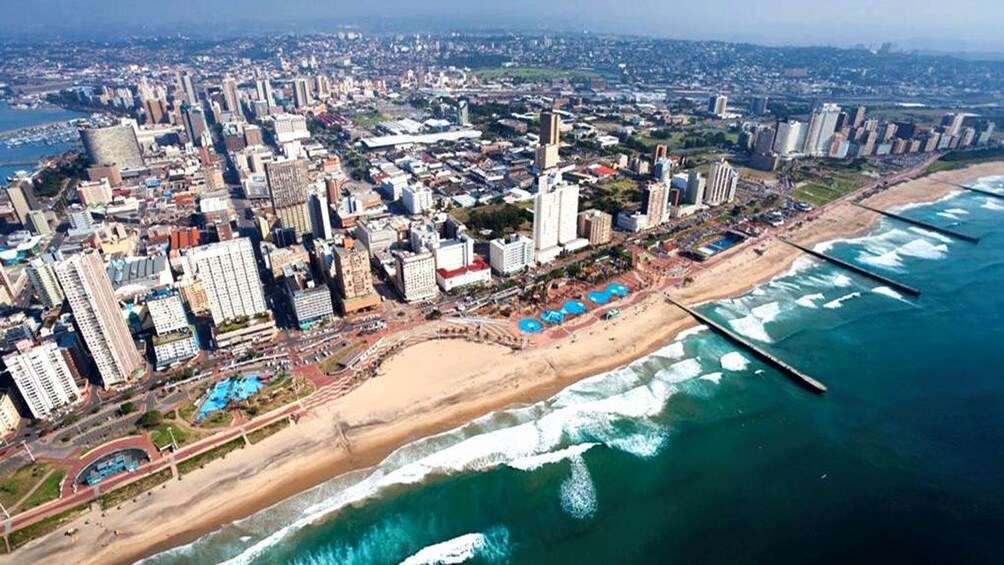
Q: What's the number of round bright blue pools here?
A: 5